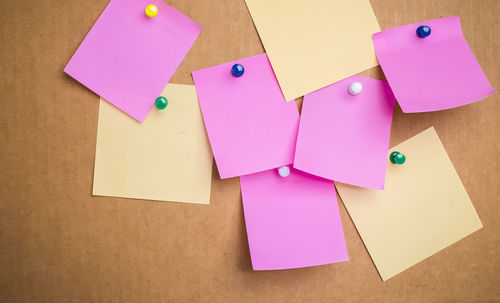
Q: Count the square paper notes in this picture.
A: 8